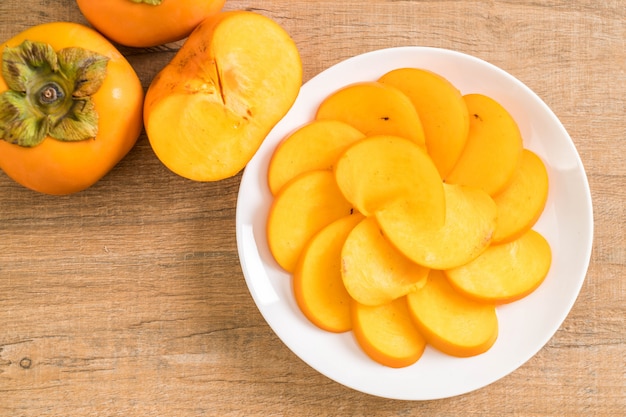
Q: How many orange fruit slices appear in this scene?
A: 13